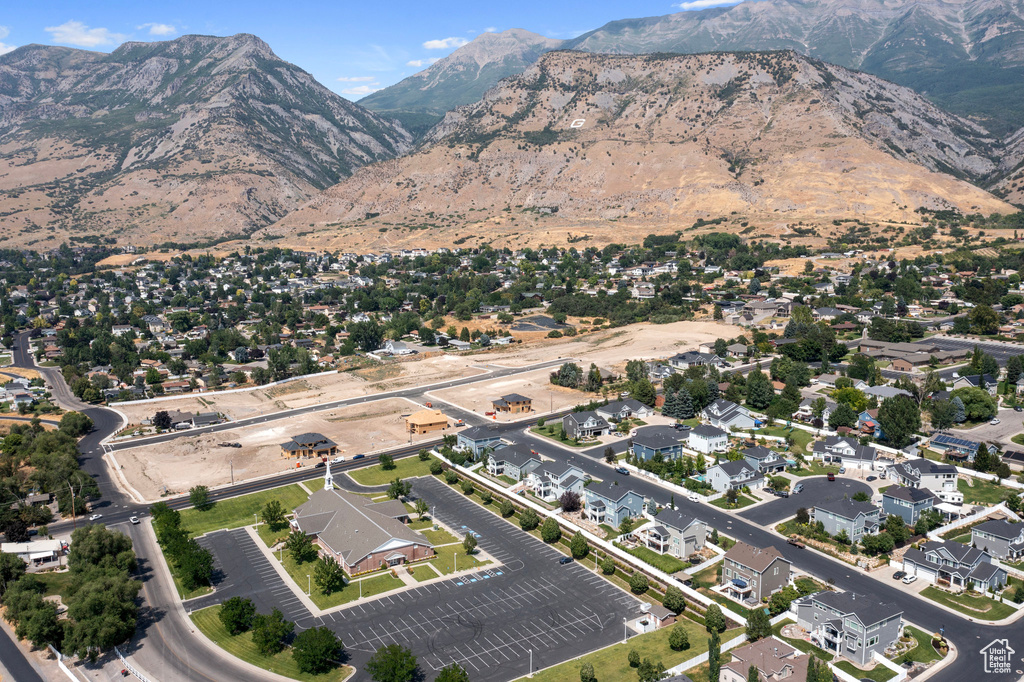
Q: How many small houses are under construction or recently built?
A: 3